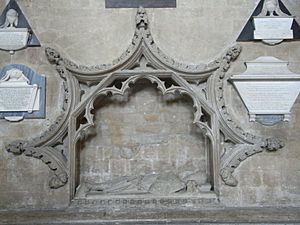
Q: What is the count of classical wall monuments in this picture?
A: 4